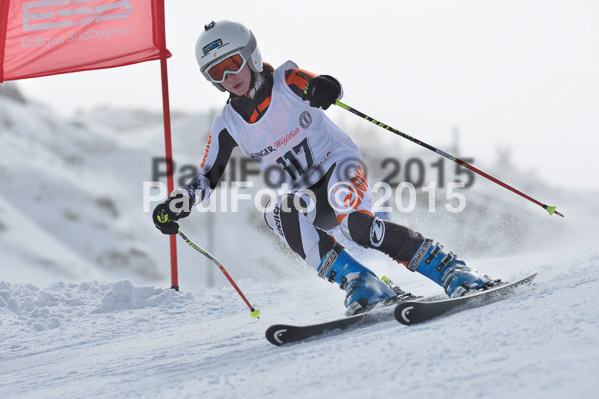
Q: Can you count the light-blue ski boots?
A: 2